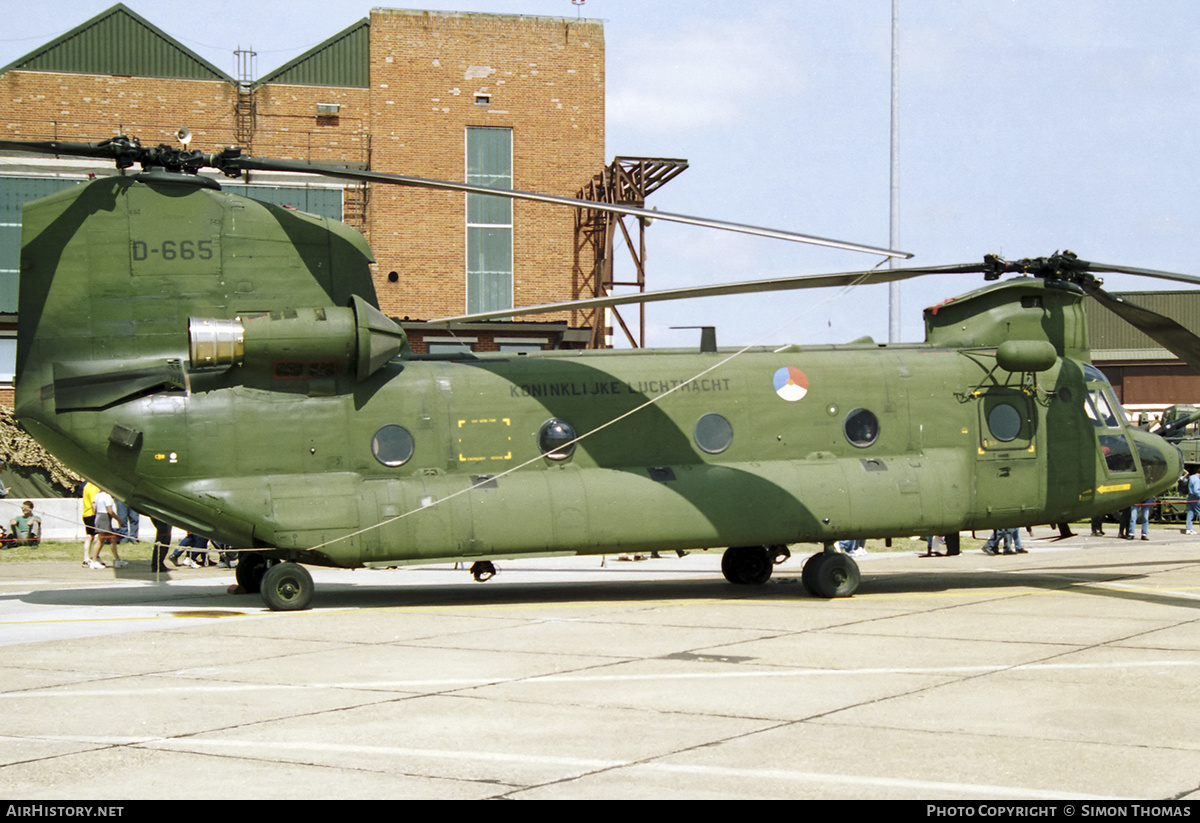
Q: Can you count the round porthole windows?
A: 5